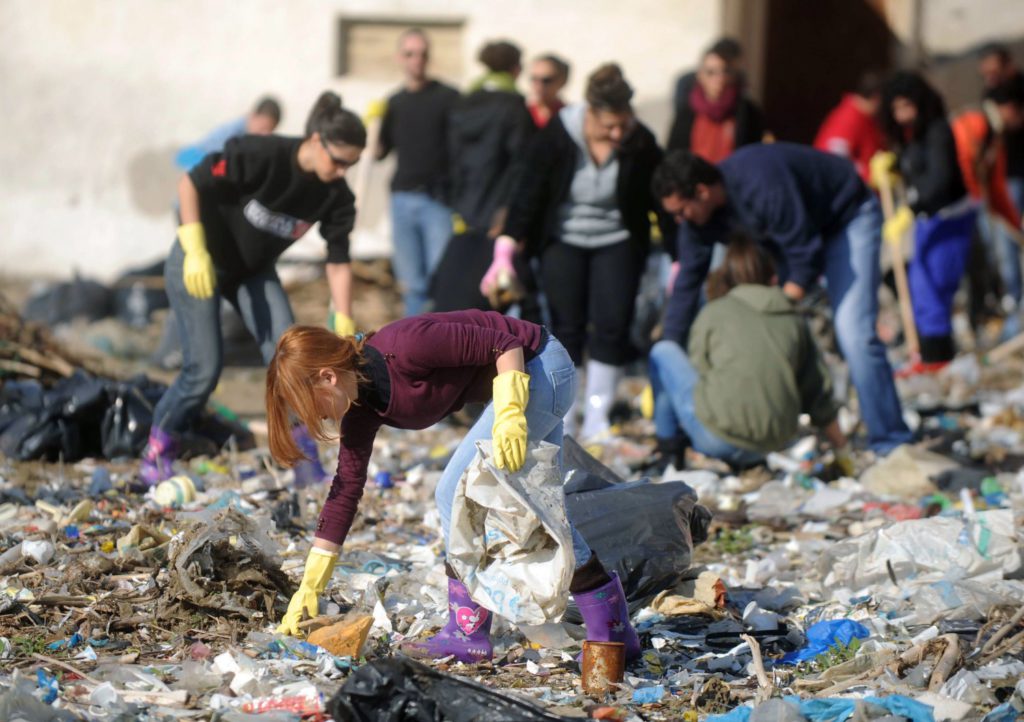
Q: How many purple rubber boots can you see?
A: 4